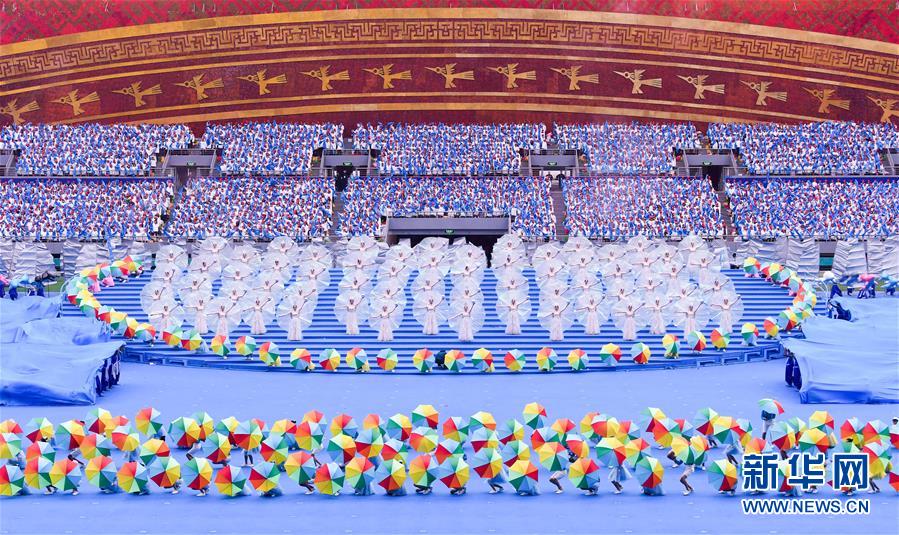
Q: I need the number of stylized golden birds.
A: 15